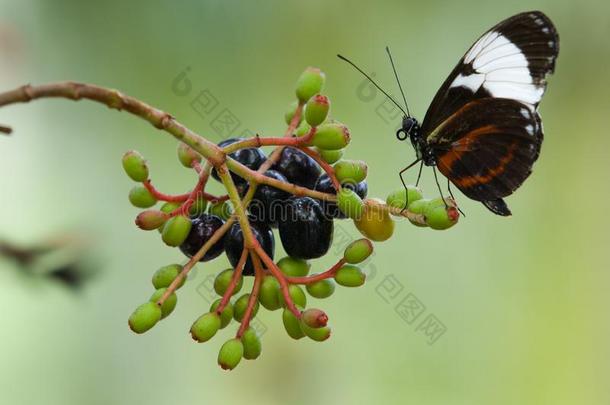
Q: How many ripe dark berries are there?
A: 7